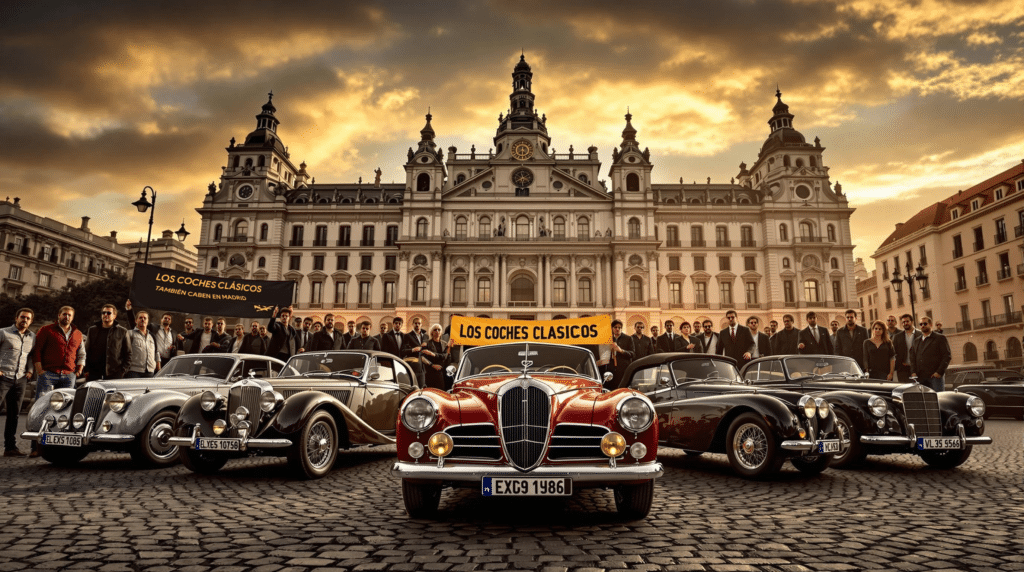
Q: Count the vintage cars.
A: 5